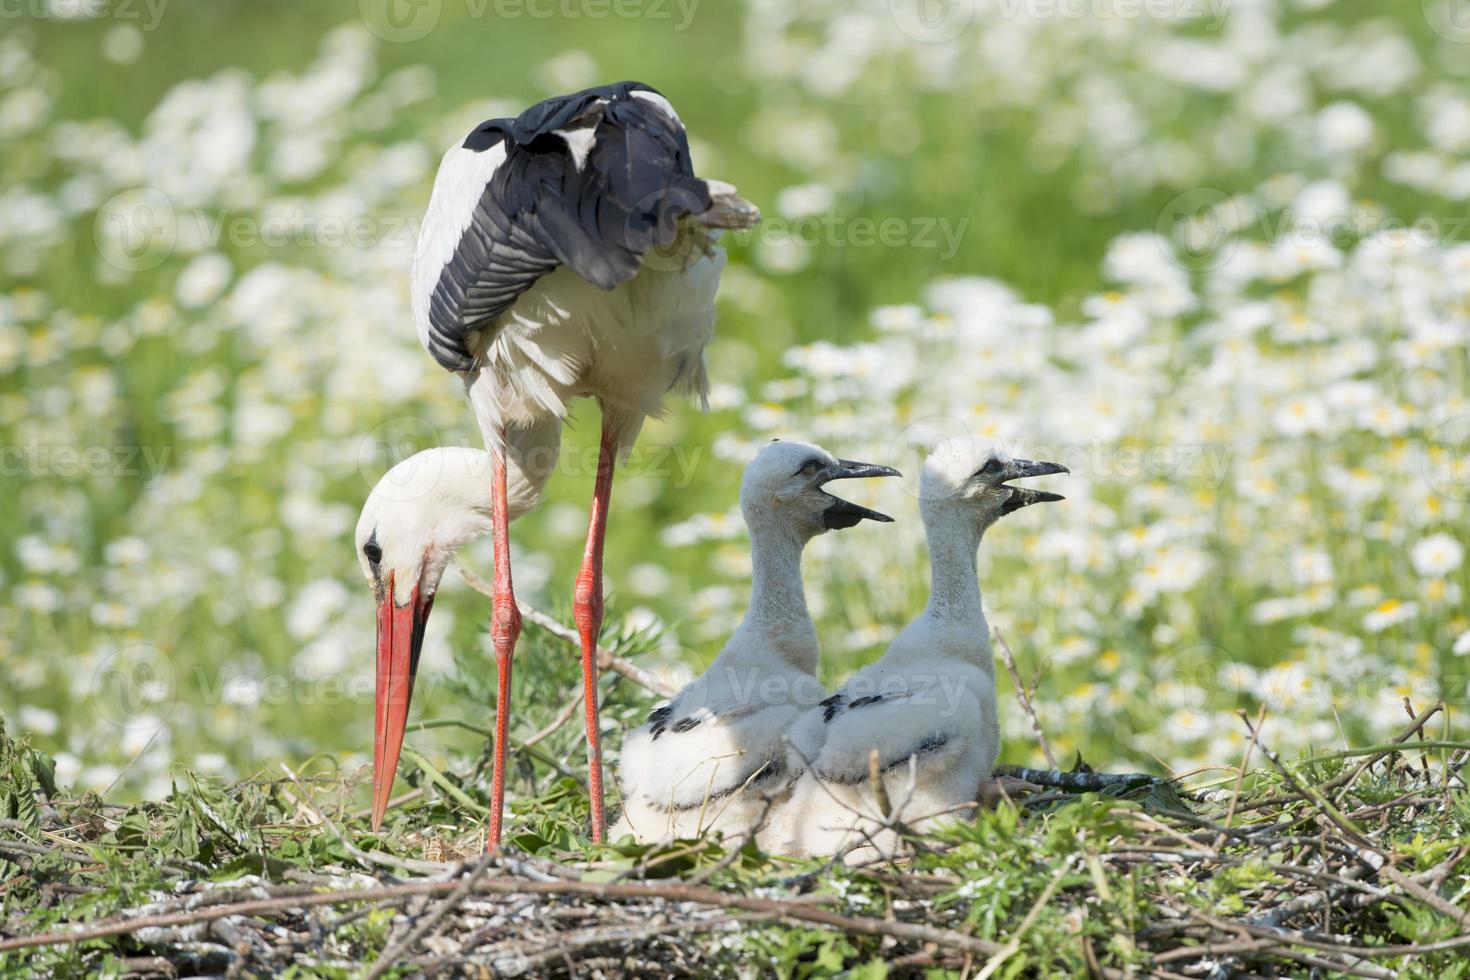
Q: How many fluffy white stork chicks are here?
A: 2